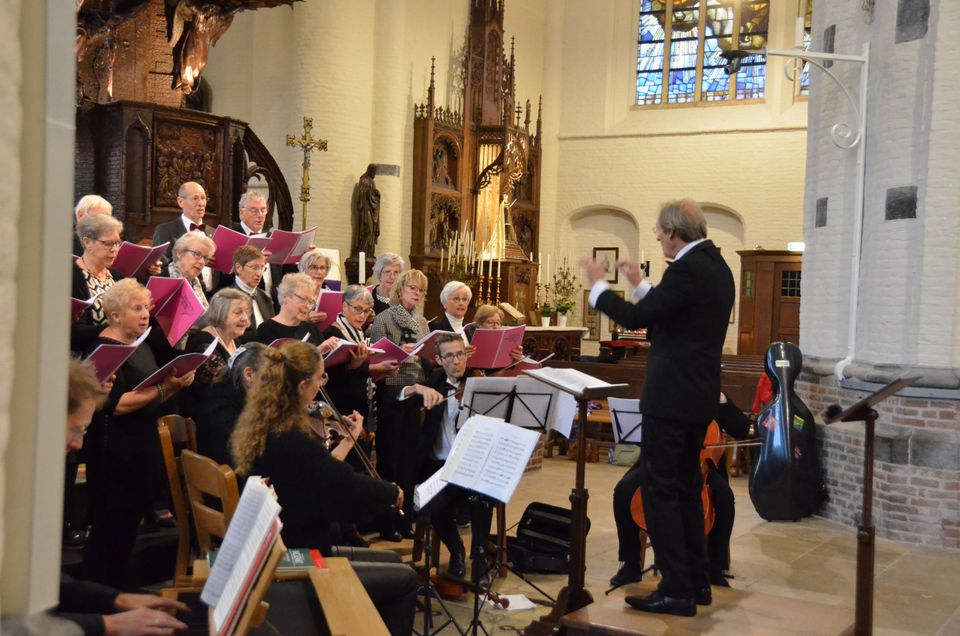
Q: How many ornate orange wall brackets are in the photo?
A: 0